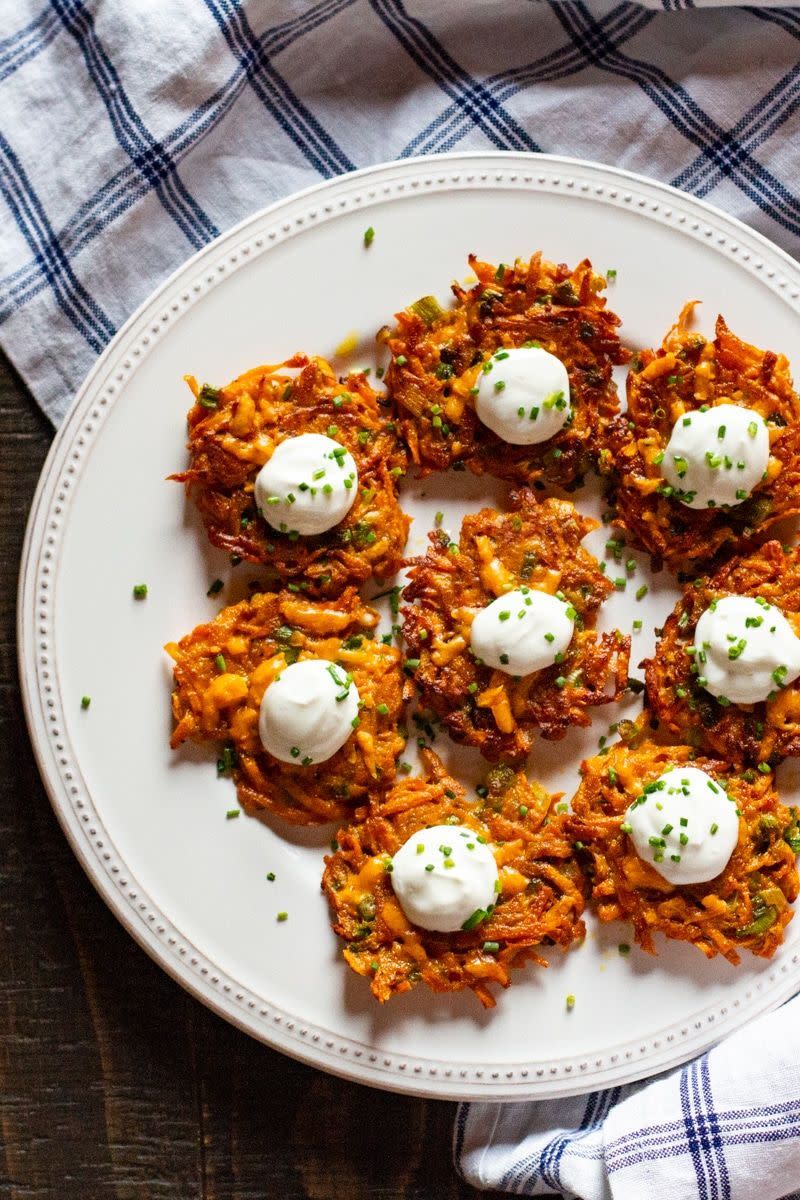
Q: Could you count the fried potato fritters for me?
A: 8